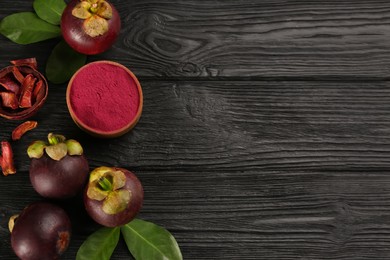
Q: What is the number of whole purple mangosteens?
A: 4